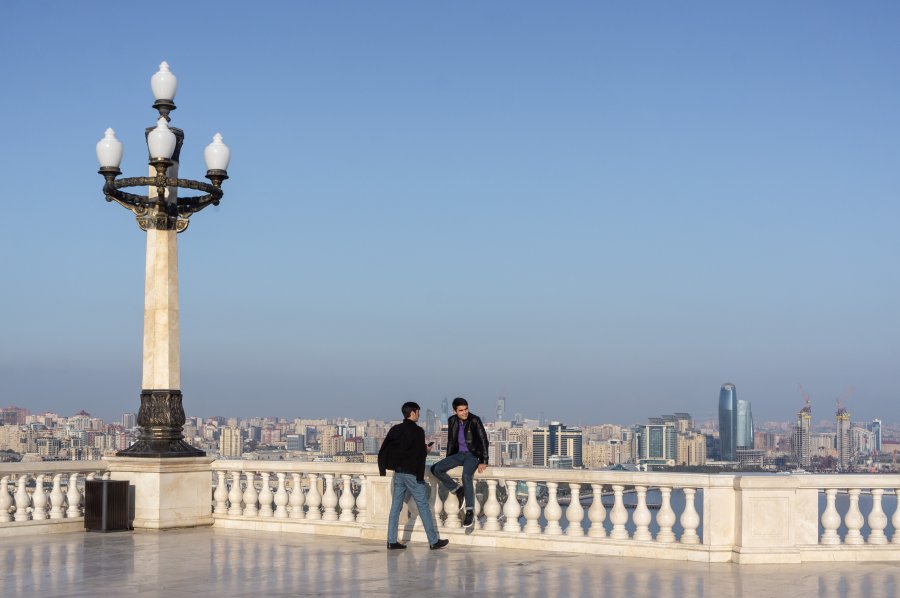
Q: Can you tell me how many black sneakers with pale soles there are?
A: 2